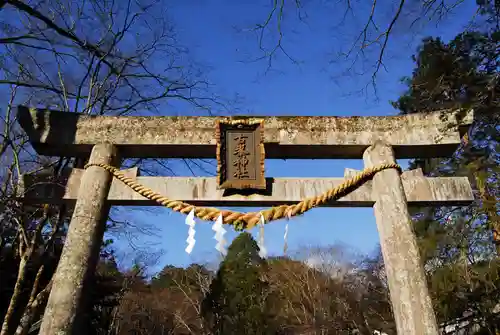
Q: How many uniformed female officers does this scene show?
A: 0